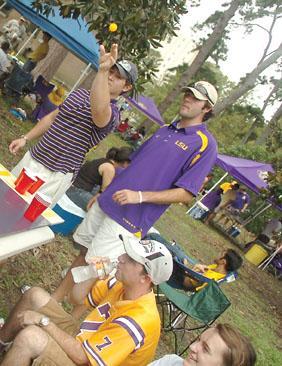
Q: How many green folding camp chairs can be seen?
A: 1